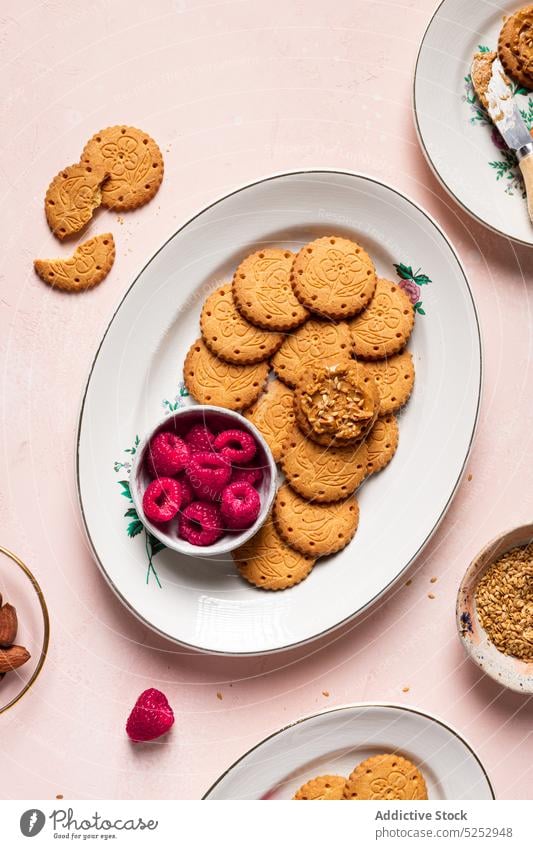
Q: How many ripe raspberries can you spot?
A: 10